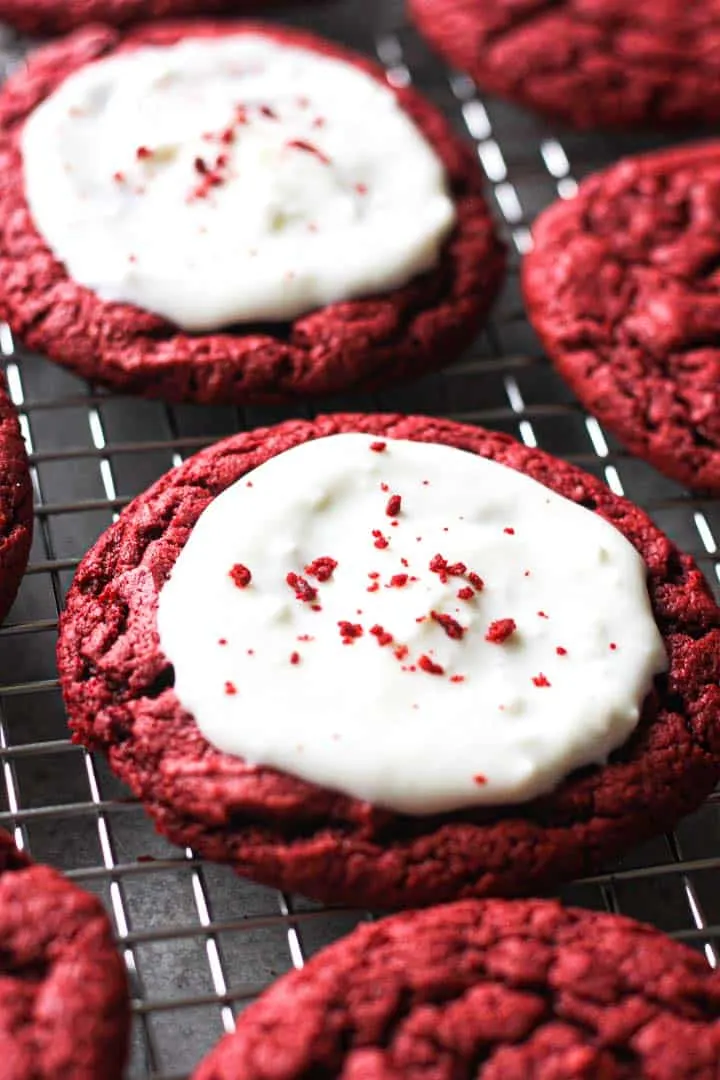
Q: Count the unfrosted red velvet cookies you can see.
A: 6